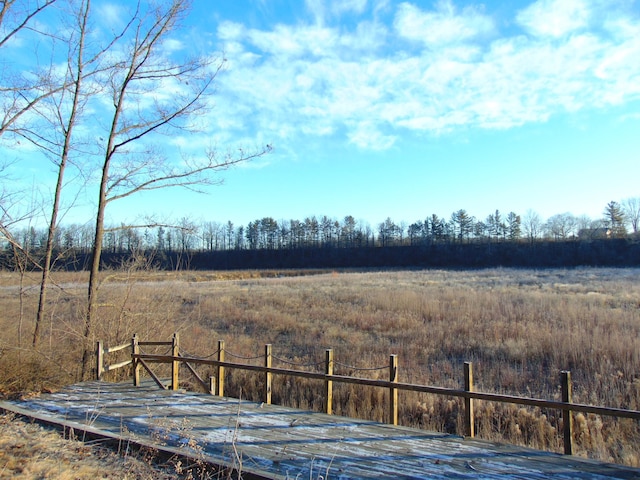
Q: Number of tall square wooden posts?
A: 9